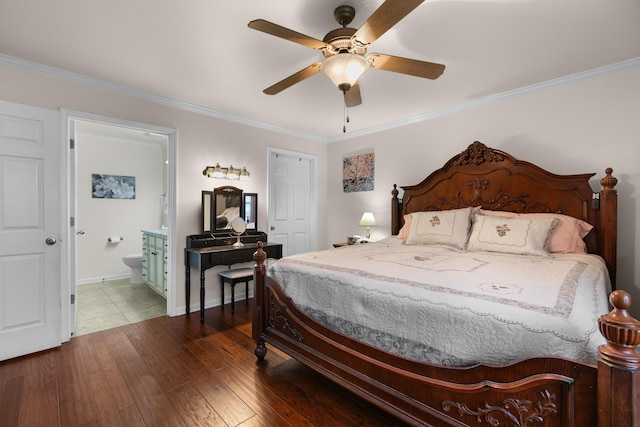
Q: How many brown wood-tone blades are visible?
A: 5